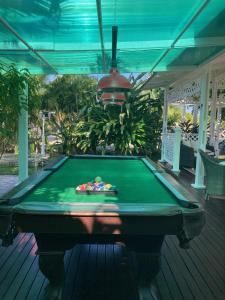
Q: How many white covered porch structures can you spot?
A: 1